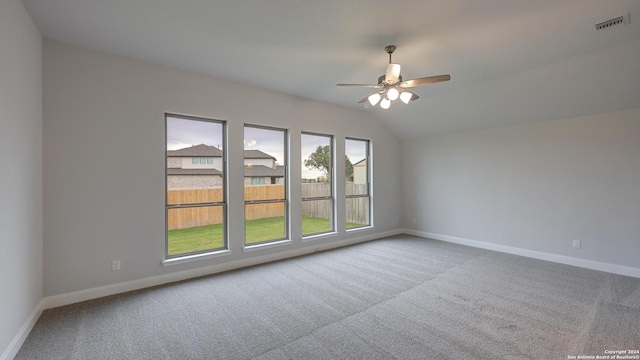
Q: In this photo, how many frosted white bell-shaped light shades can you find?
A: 4